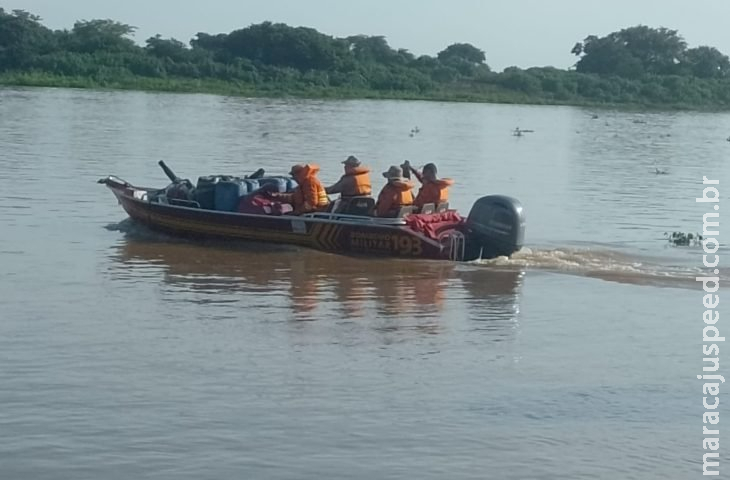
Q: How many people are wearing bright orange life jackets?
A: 4